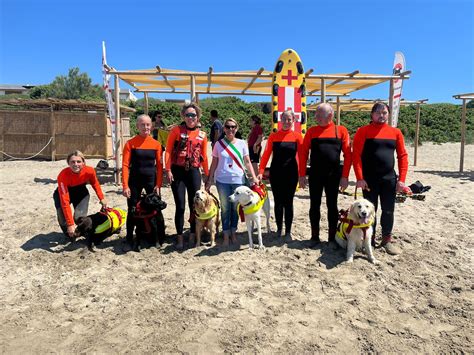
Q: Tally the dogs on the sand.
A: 5